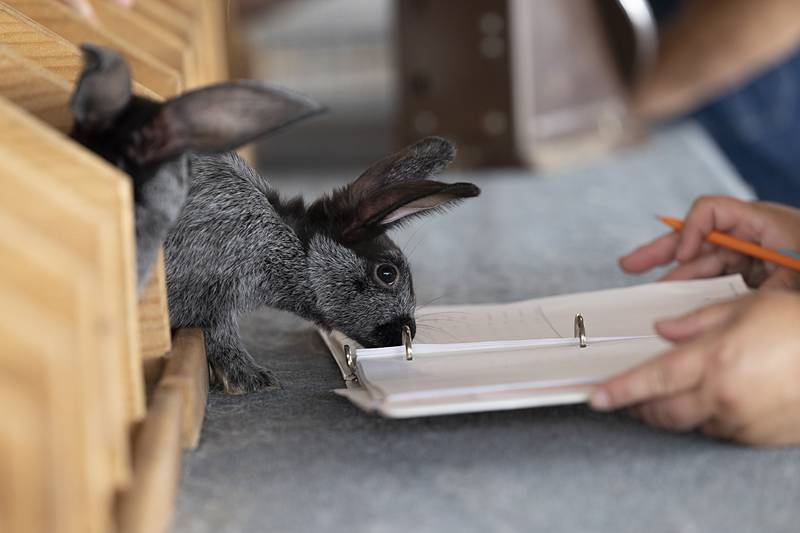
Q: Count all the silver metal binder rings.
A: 3